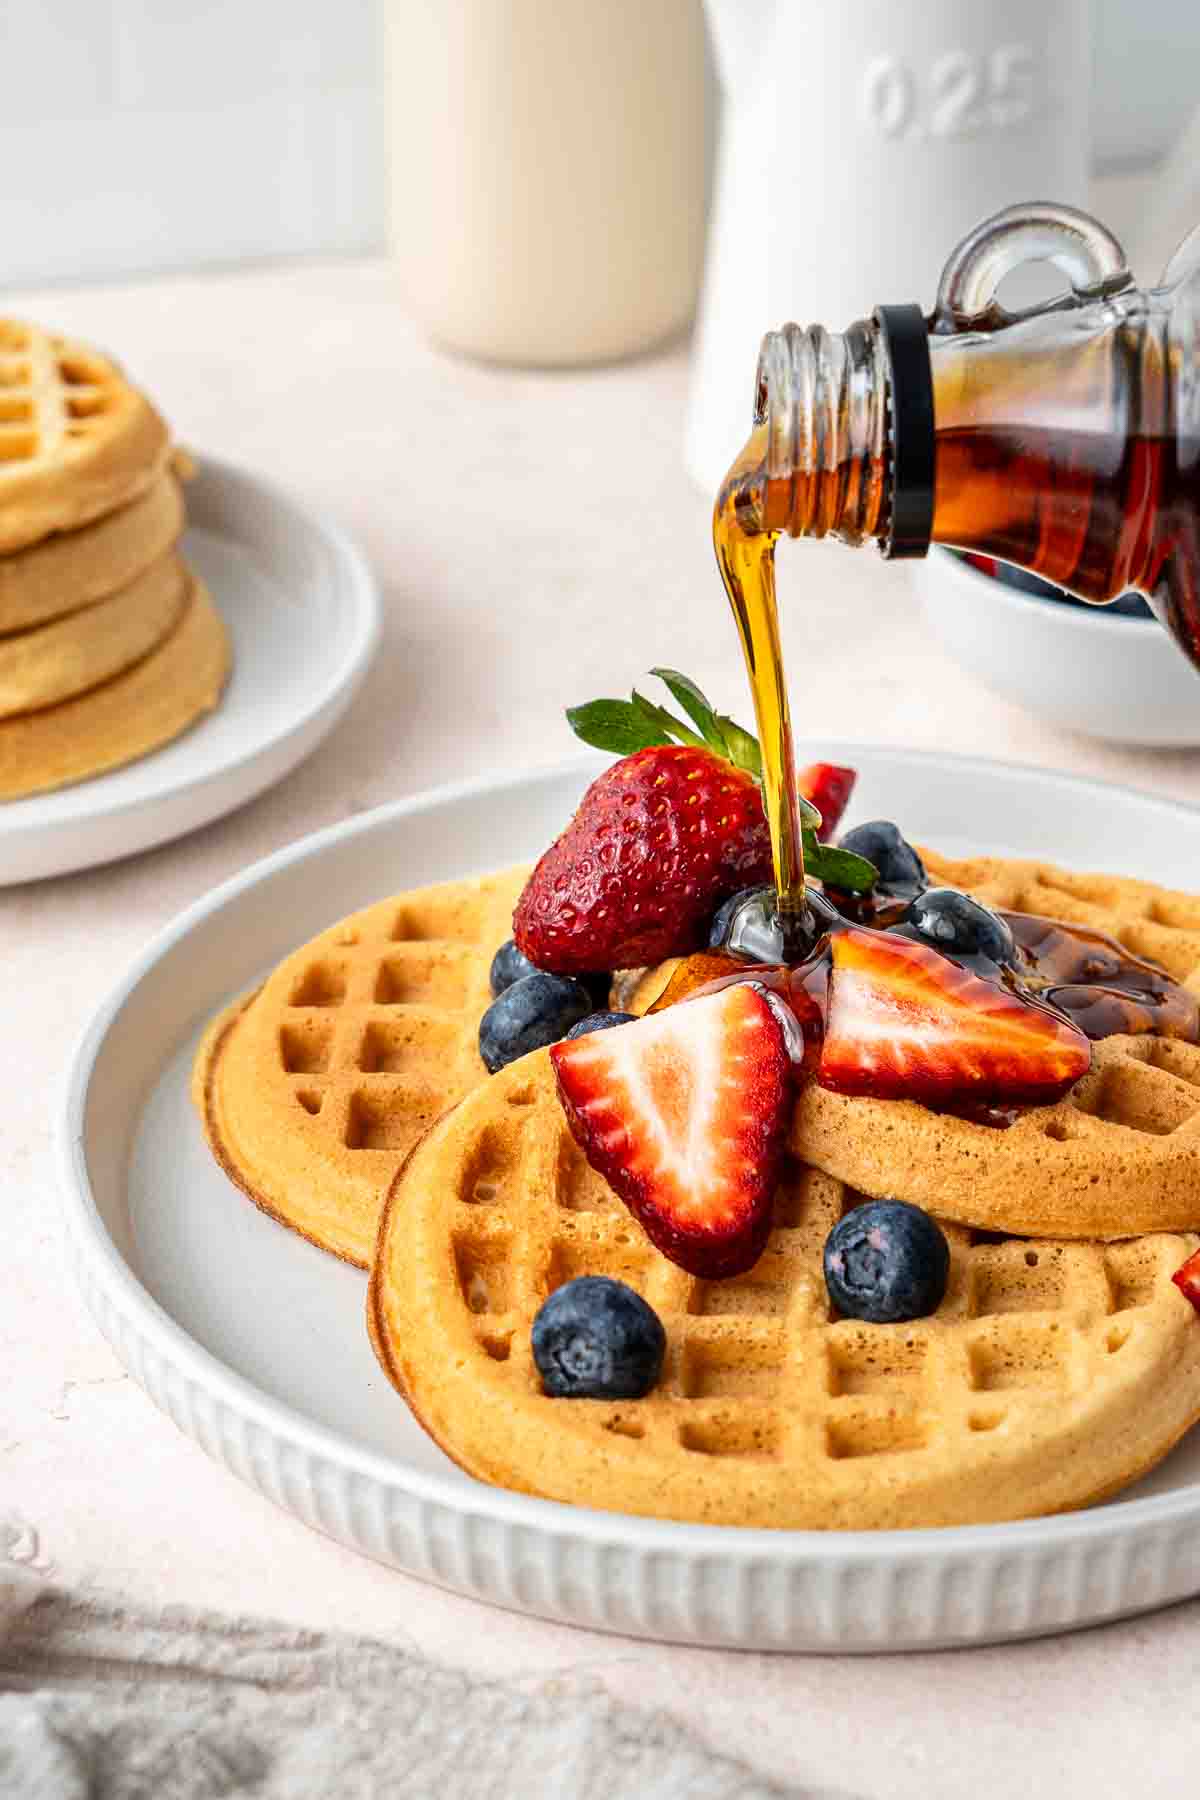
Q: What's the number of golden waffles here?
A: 7